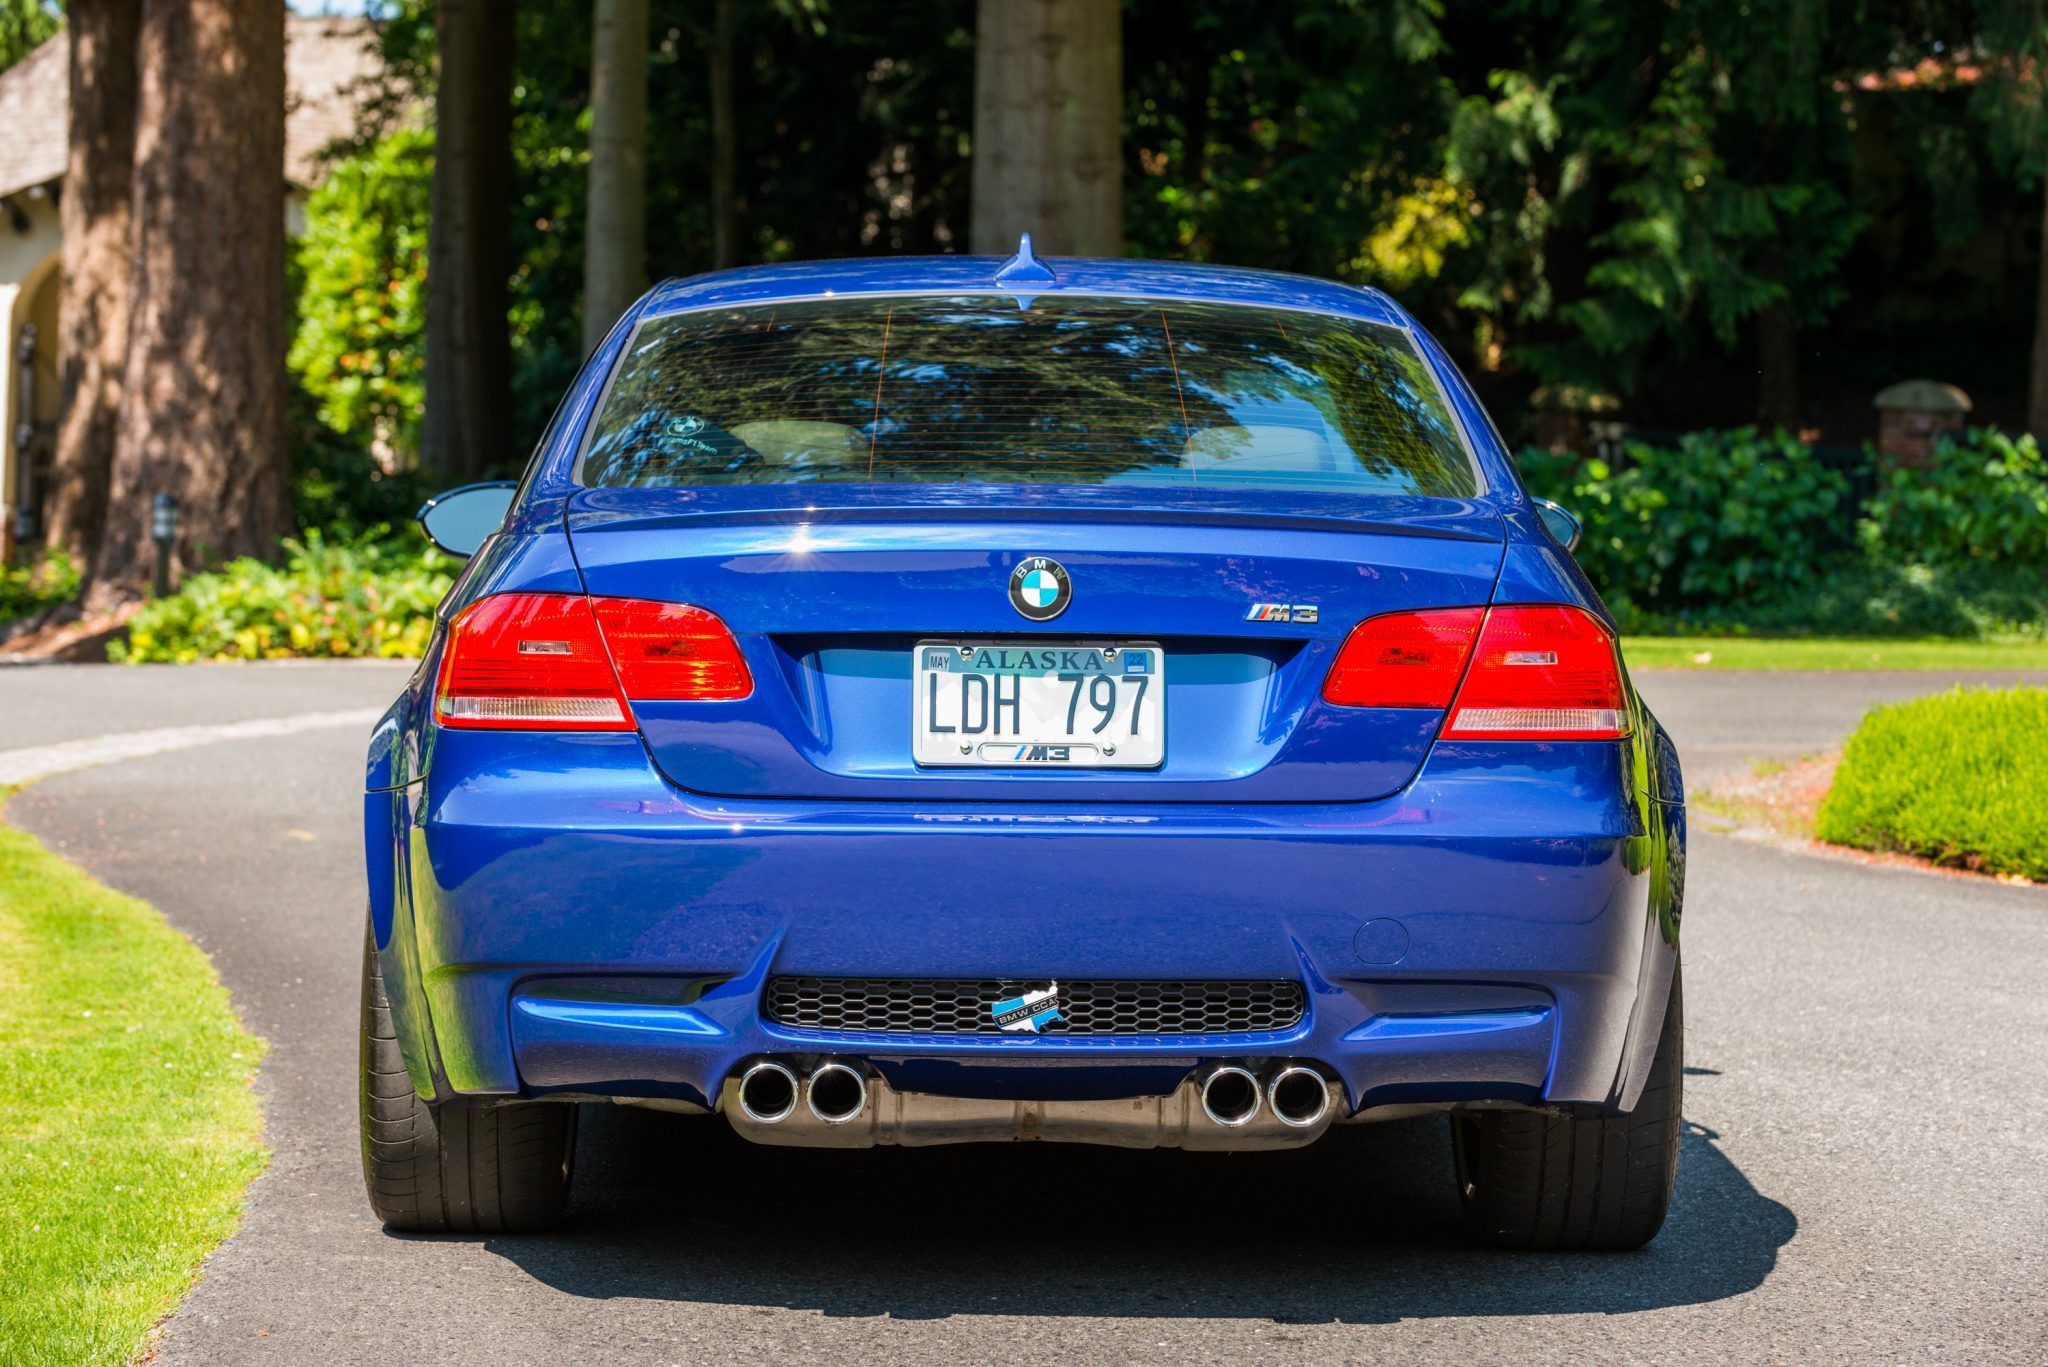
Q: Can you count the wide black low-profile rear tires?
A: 2